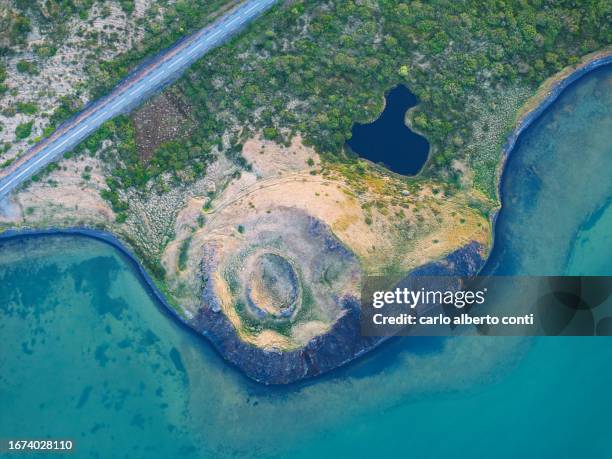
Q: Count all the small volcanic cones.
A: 1